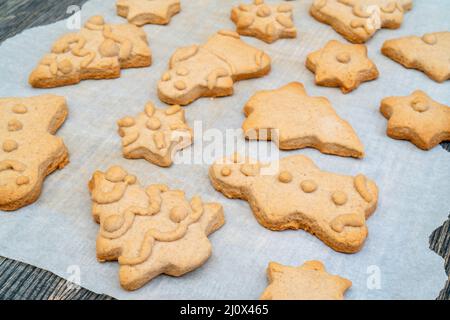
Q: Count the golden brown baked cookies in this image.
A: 14